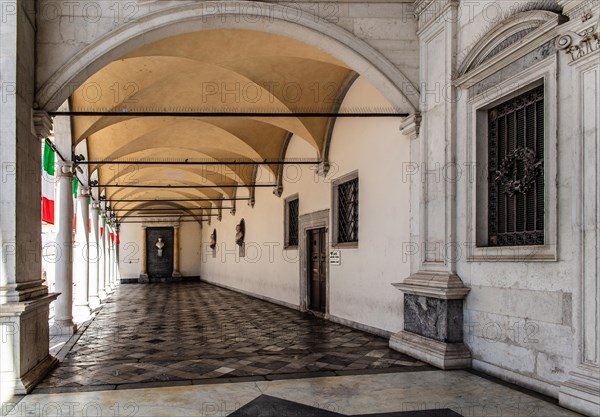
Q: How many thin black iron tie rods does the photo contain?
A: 7